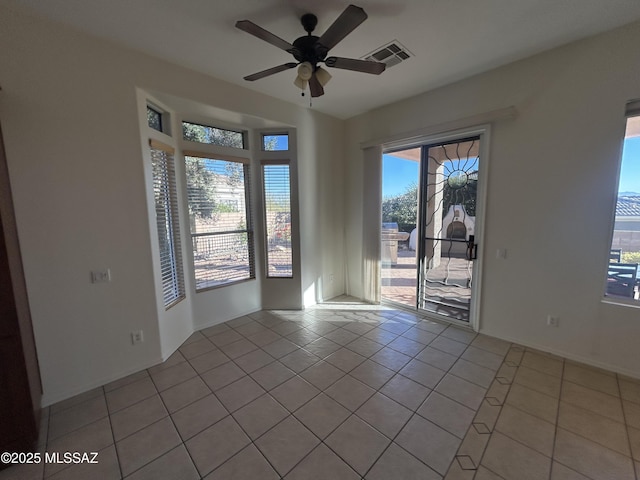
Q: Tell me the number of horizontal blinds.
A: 3